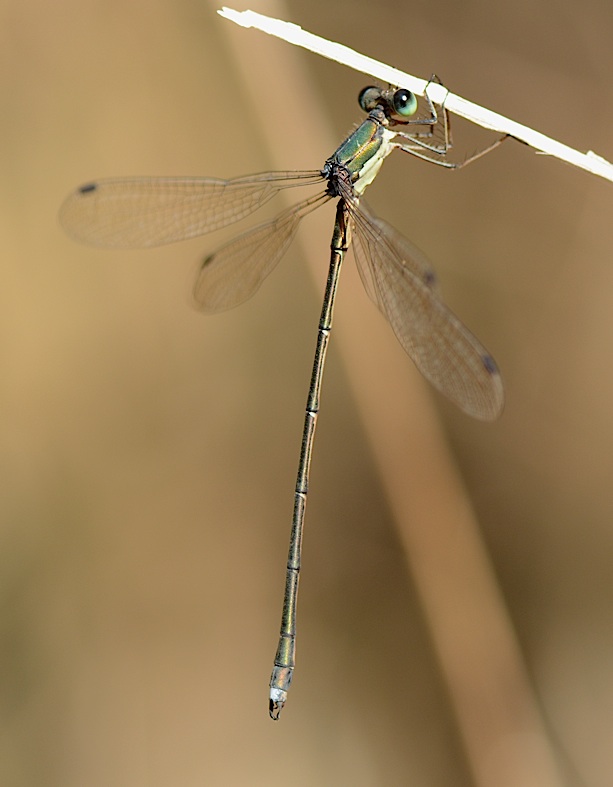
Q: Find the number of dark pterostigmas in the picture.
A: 4